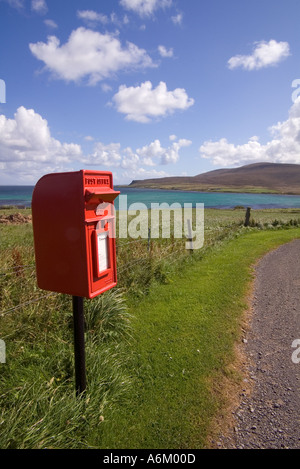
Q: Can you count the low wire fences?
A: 1